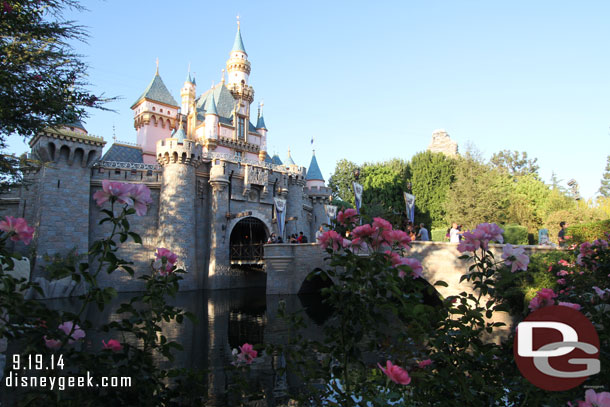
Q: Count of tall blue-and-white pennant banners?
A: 4